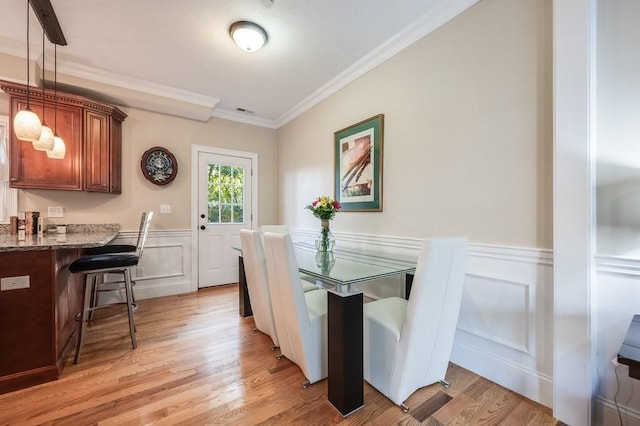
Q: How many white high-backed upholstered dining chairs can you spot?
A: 4